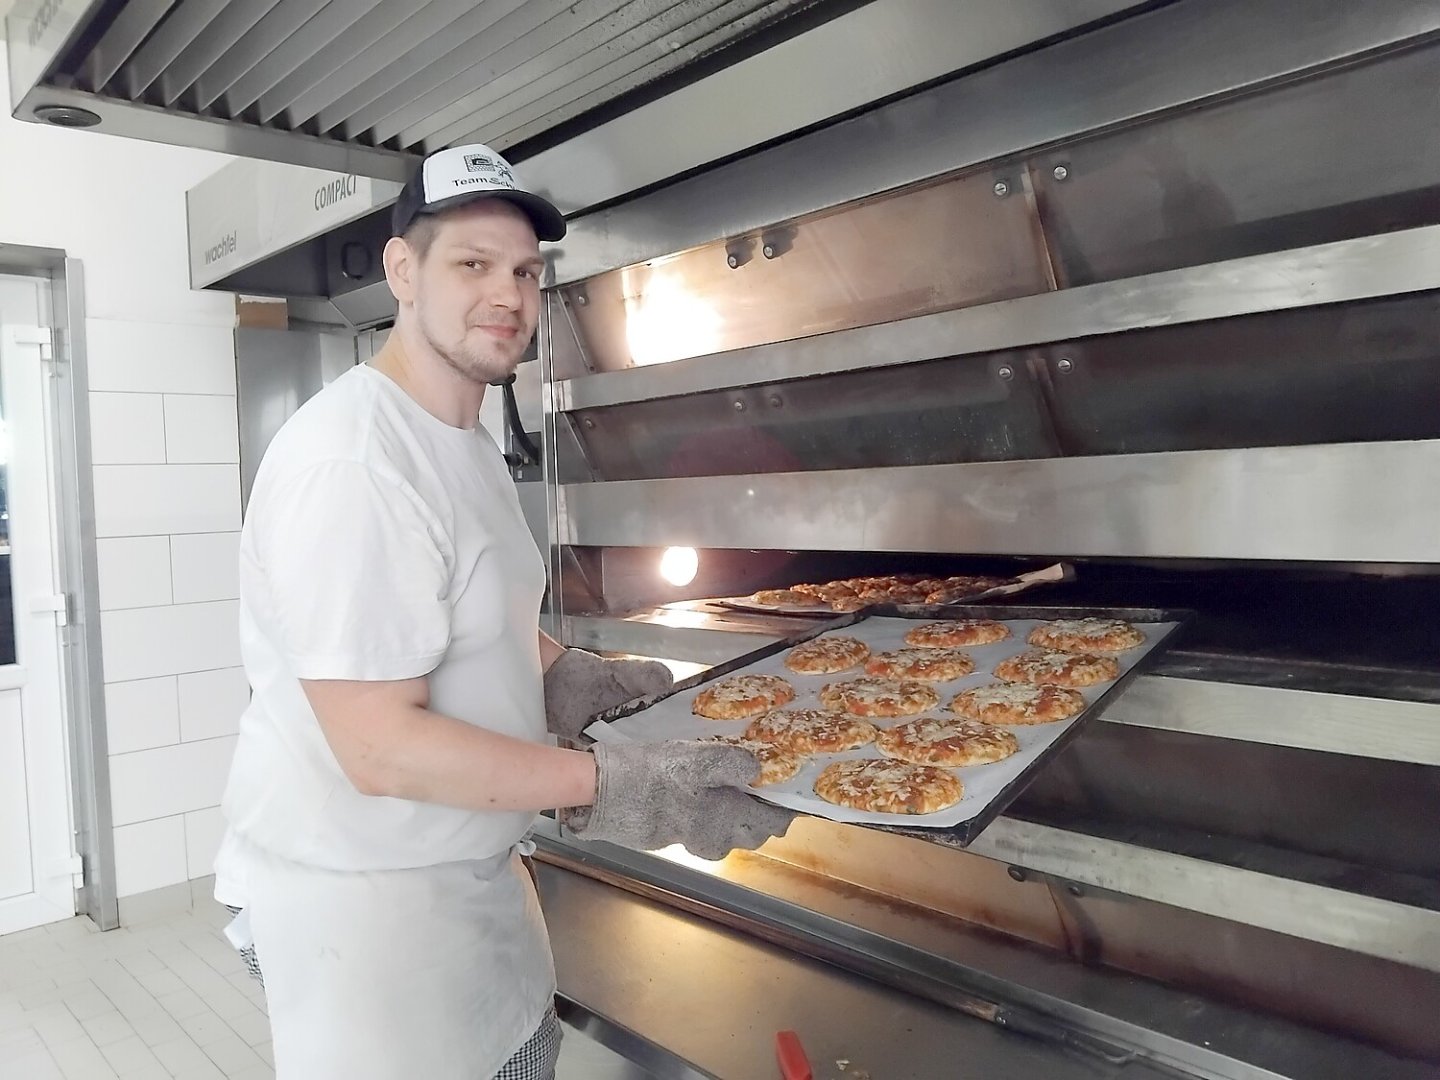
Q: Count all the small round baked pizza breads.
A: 12